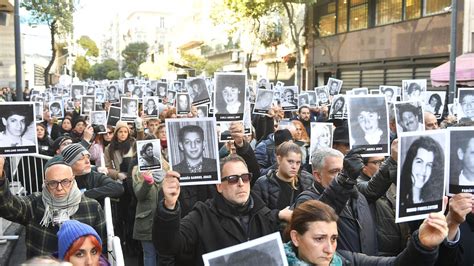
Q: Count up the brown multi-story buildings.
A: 1